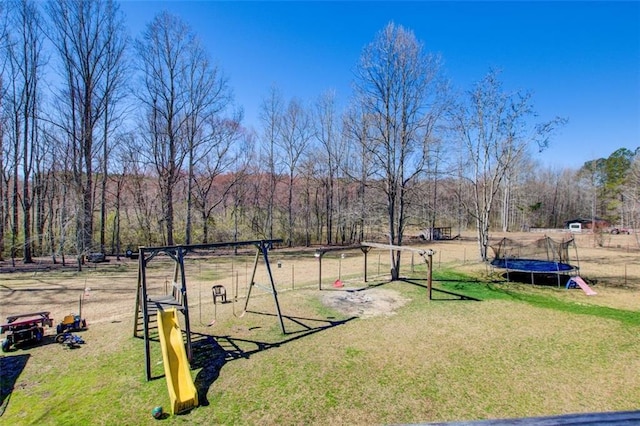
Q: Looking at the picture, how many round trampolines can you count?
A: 1